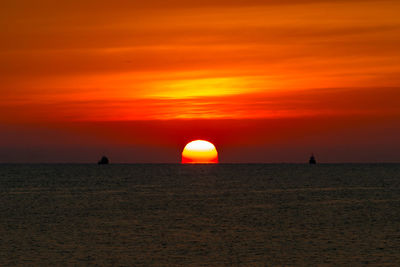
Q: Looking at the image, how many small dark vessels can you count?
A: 2